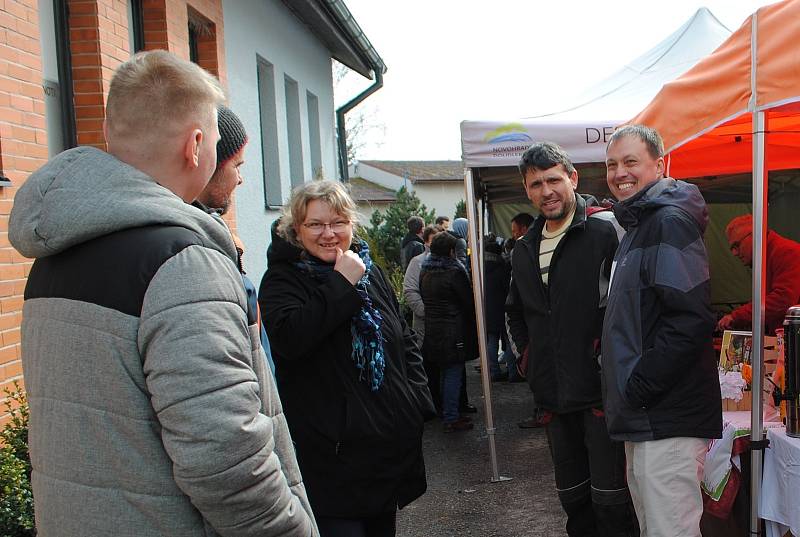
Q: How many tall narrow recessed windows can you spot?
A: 3